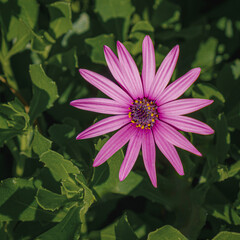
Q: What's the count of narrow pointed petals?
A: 15